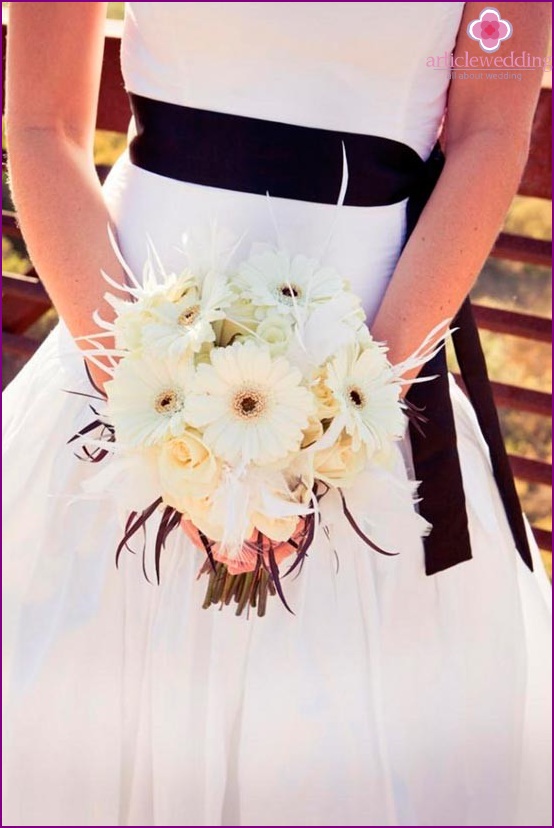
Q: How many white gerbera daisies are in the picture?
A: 5